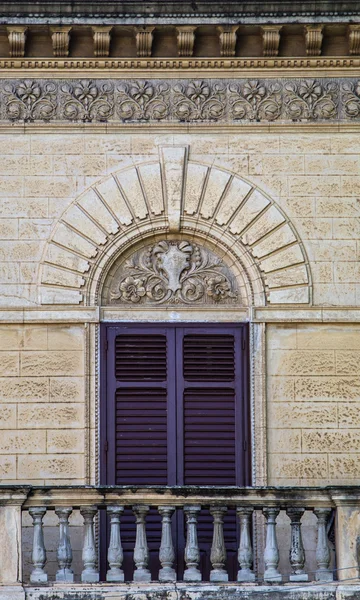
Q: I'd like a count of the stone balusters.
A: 12